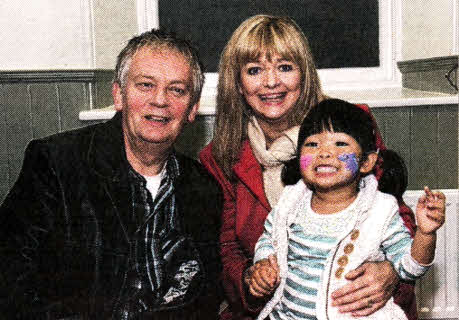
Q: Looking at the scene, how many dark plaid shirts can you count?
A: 1